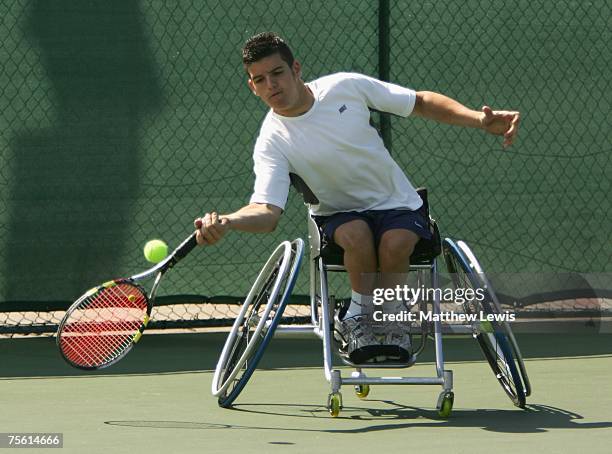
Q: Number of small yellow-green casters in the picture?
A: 3